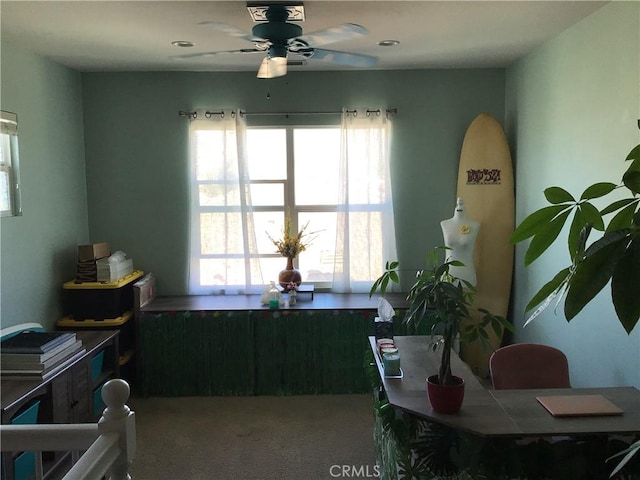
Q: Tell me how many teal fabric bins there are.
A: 4